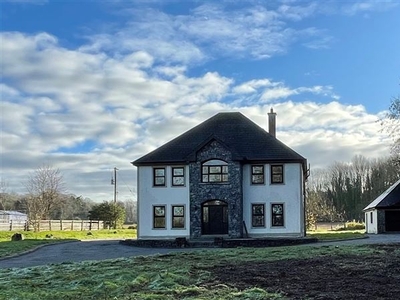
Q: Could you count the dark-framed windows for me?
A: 9